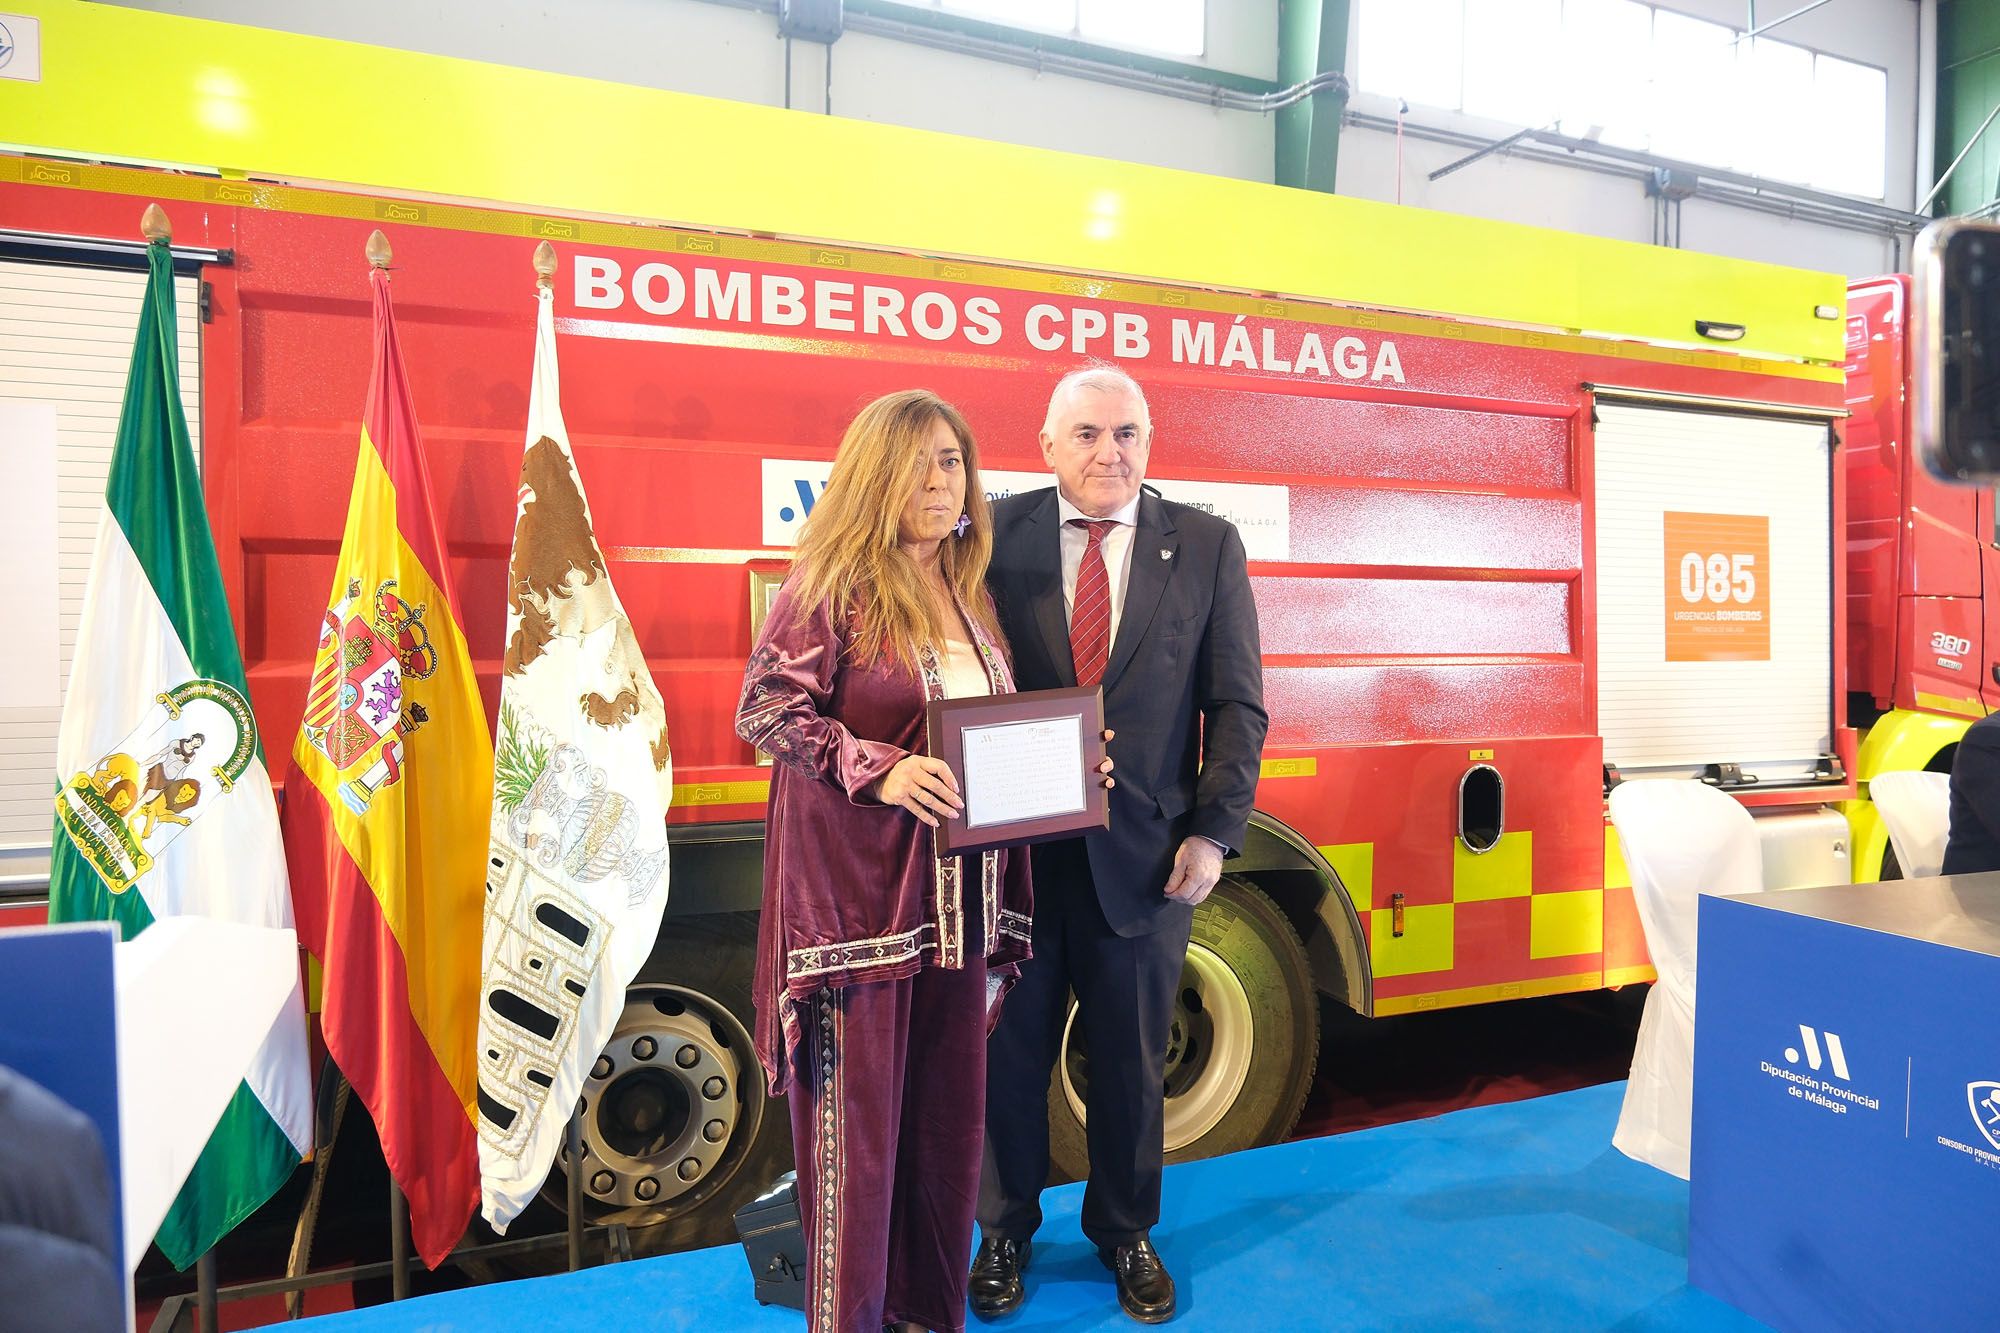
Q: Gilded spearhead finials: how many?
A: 3